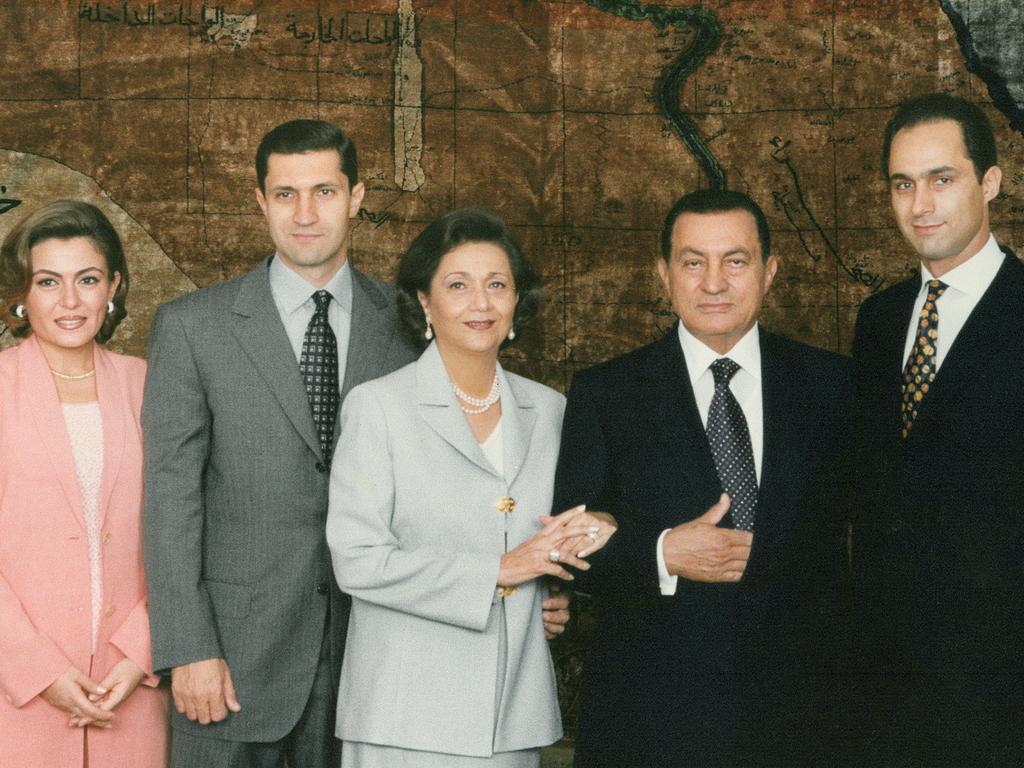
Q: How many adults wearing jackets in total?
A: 5